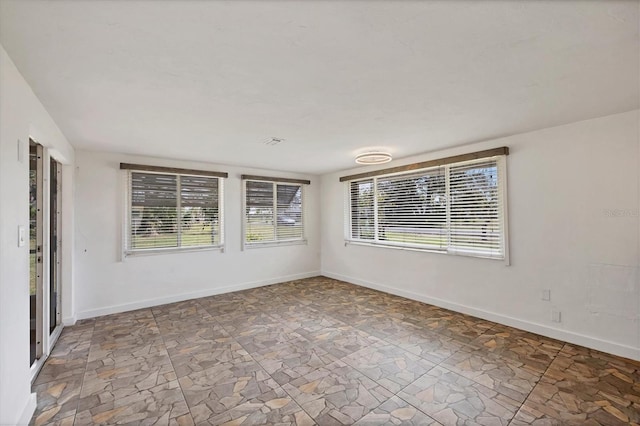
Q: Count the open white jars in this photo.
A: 0